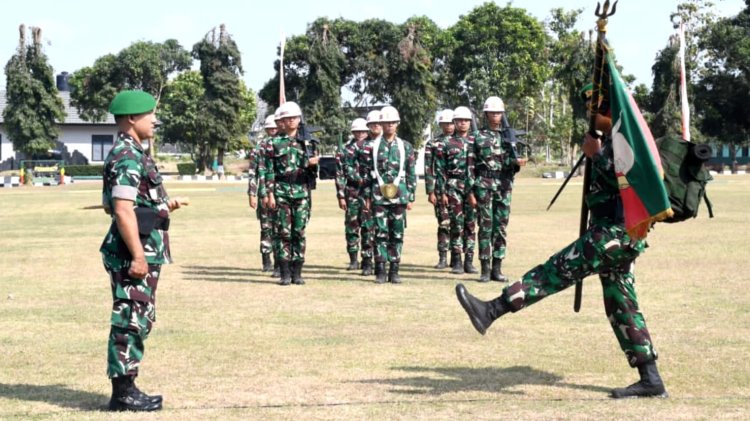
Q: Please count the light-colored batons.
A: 1